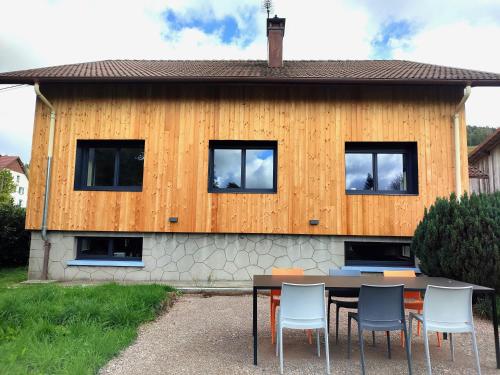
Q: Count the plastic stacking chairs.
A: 6